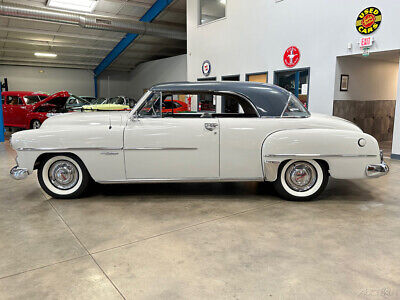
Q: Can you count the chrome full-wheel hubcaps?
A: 2